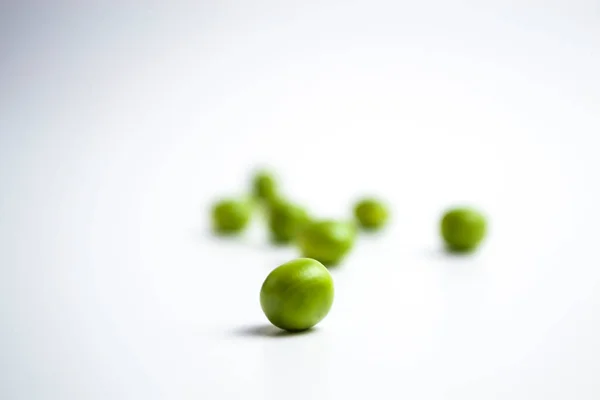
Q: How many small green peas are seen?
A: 7